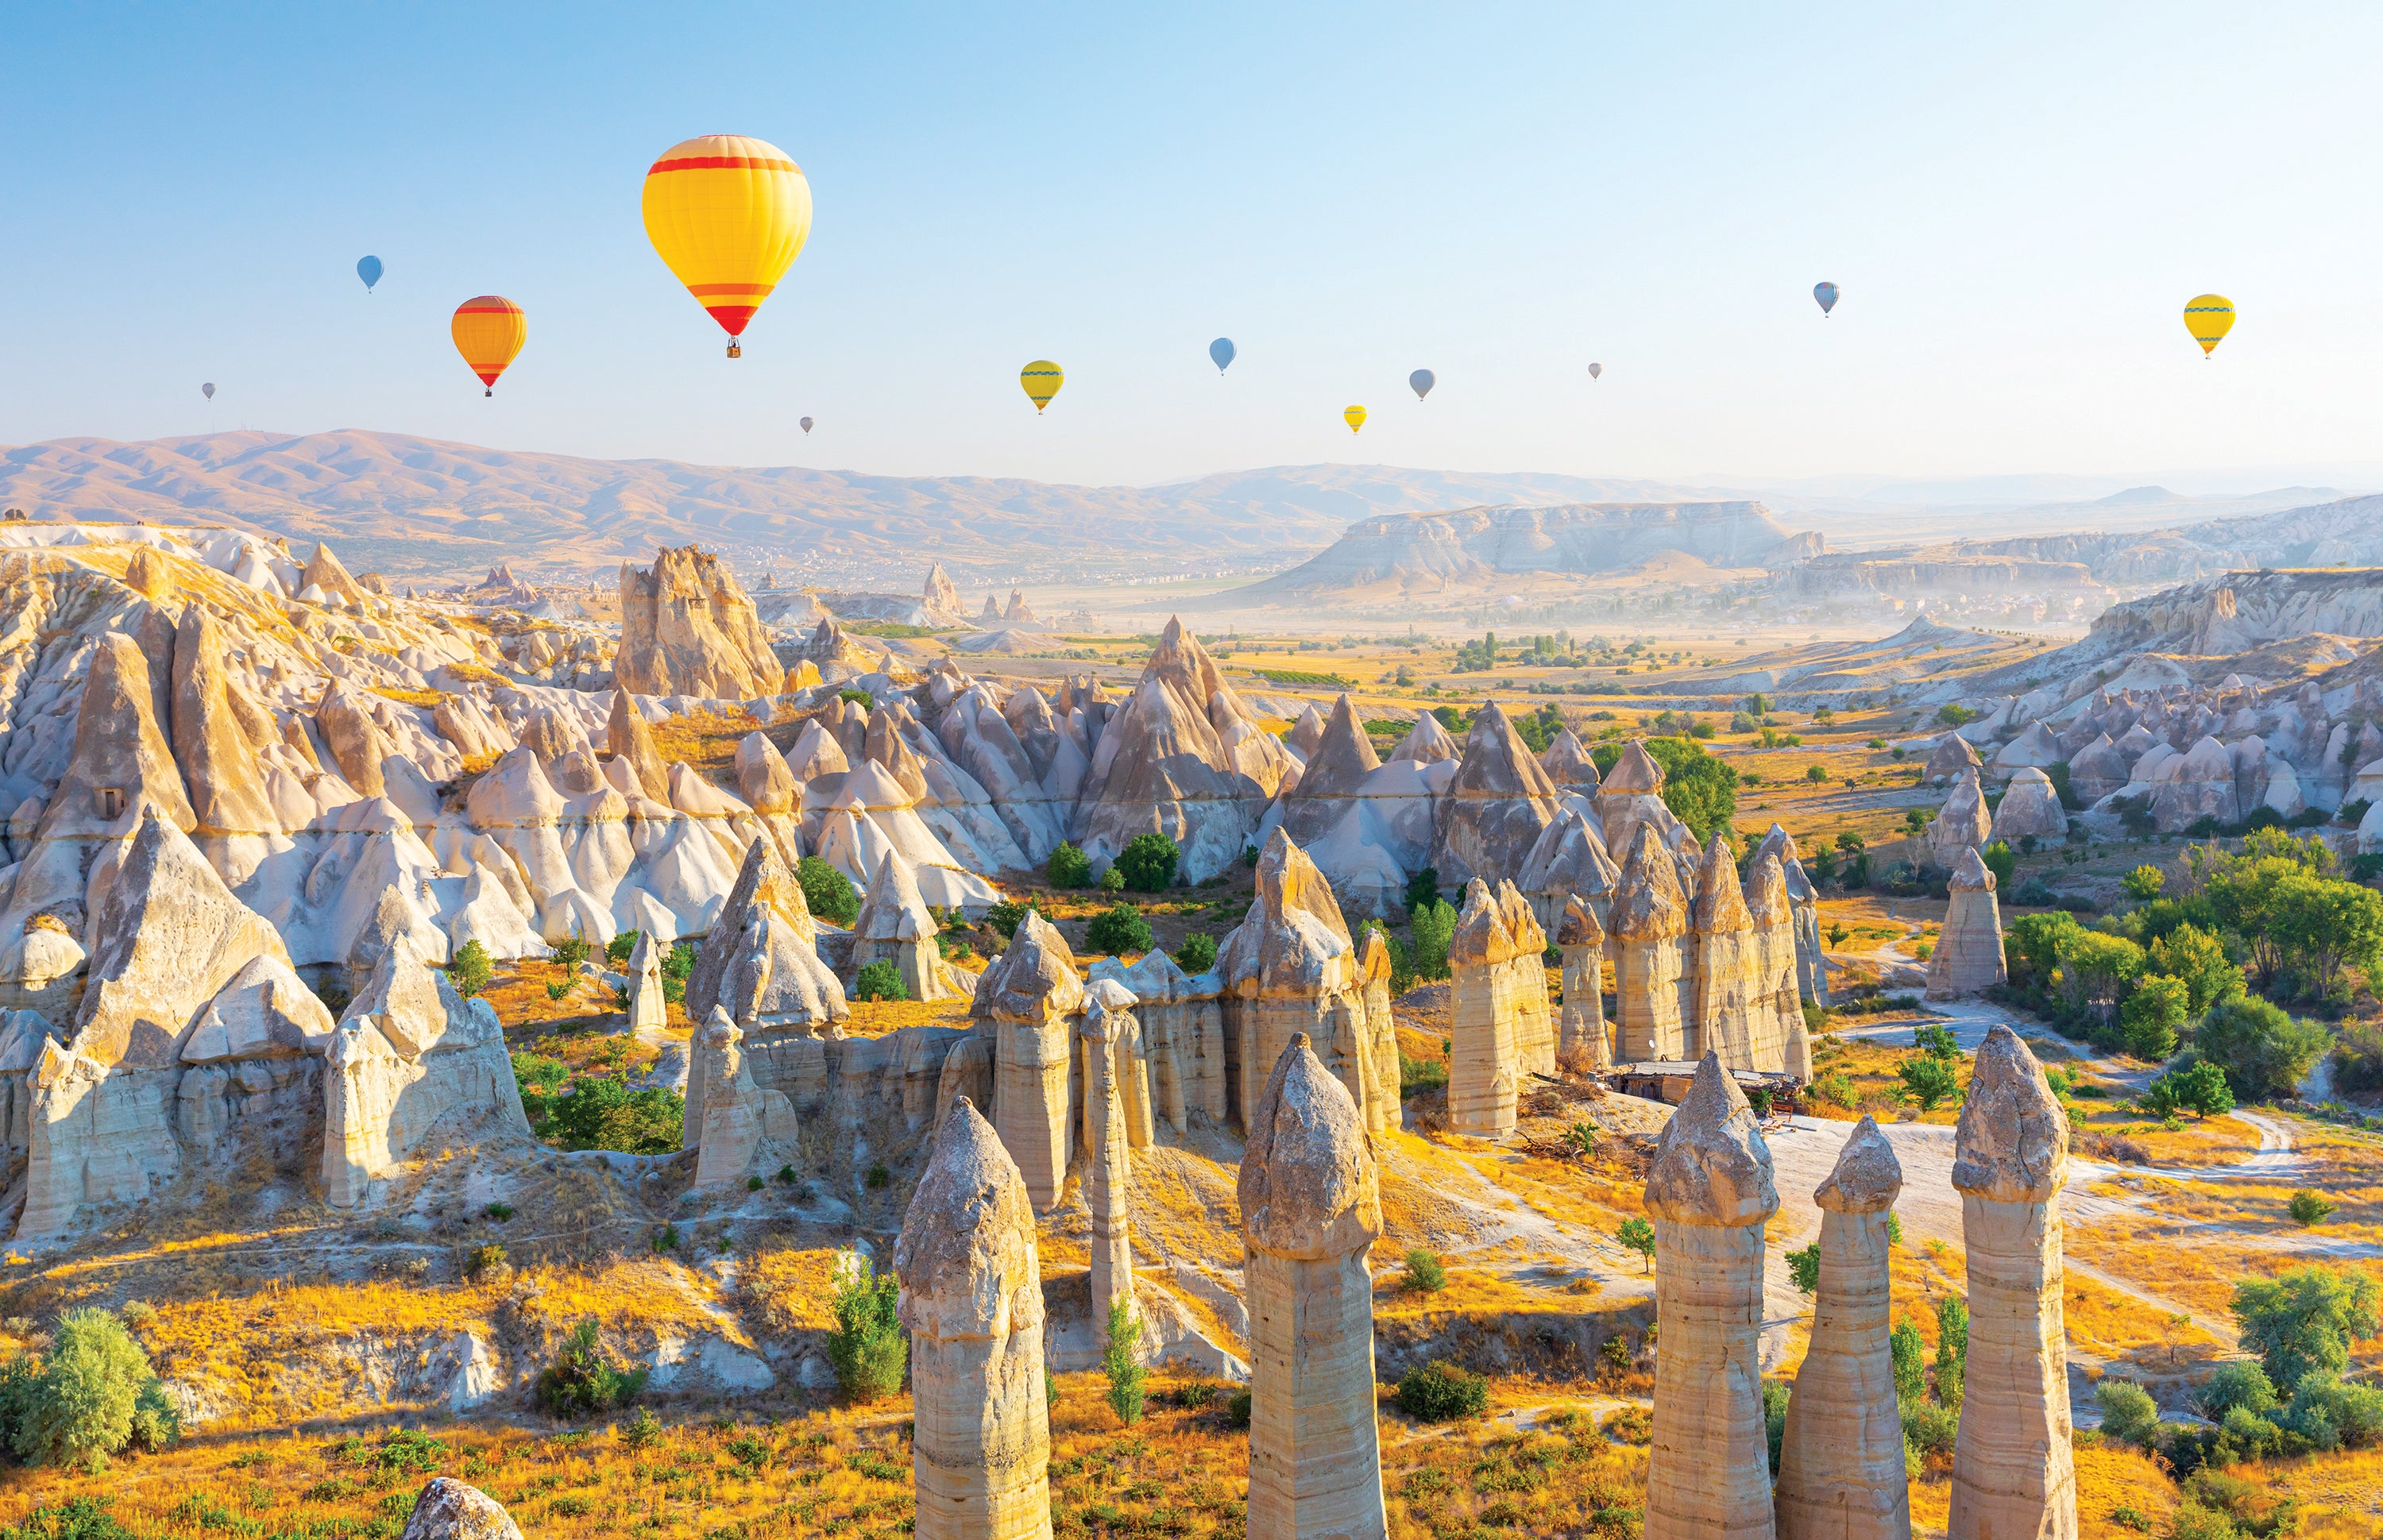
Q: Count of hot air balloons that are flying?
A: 12